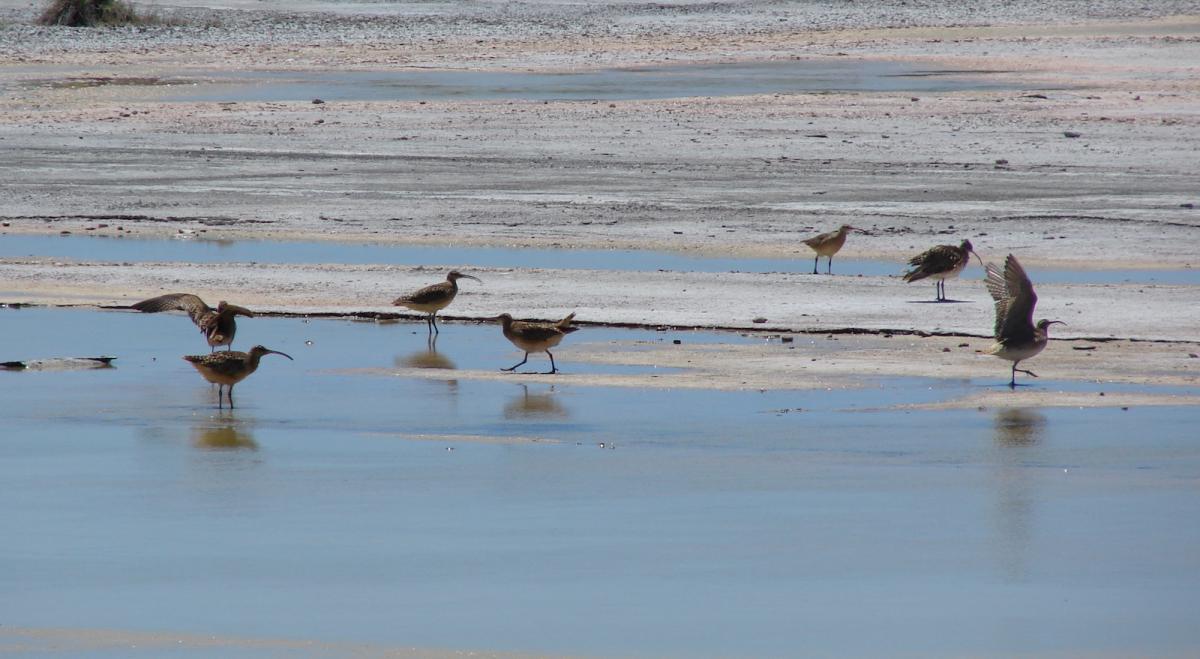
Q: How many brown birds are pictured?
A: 7